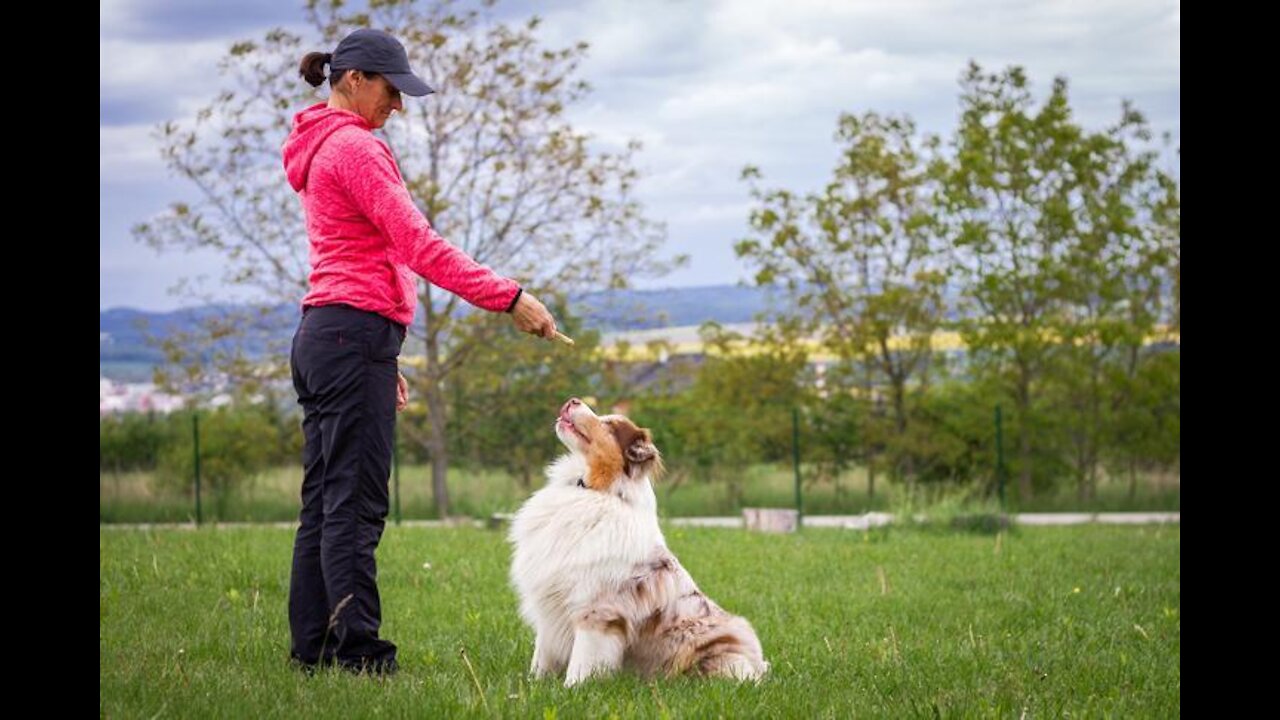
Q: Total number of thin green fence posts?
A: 4